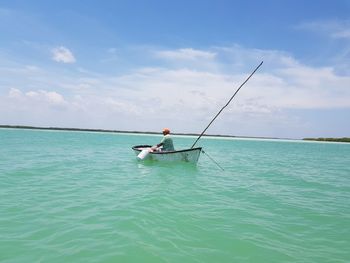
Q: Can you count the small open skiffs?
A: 1